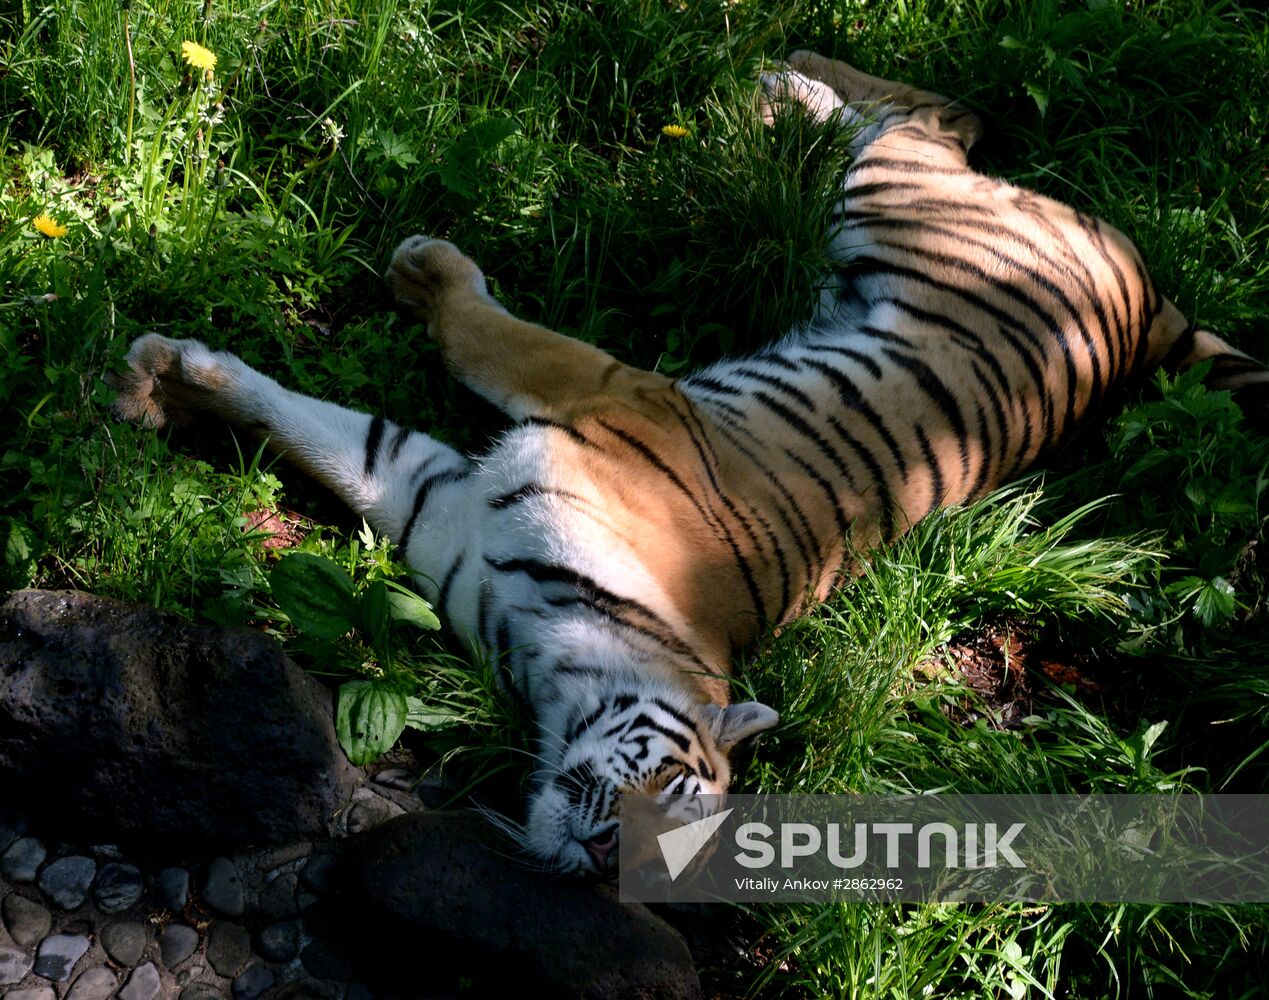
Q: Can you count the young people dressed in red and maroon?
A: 0